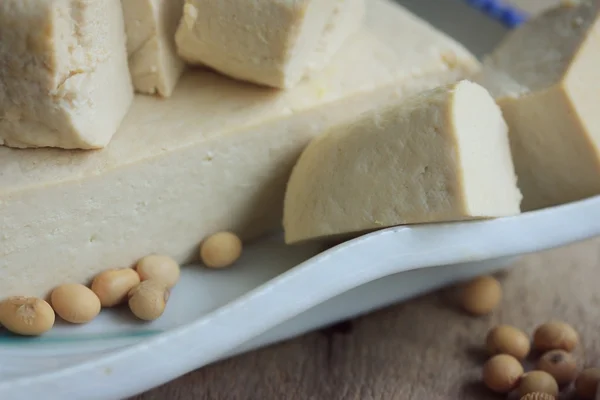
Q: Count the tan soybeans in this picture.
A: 14